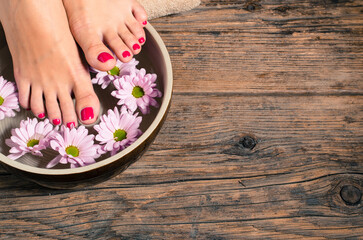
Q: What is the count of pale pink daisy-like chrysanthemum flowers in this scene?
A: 6